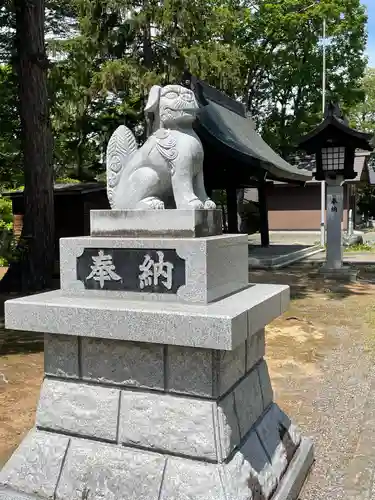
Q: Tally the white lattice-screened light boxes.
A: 1